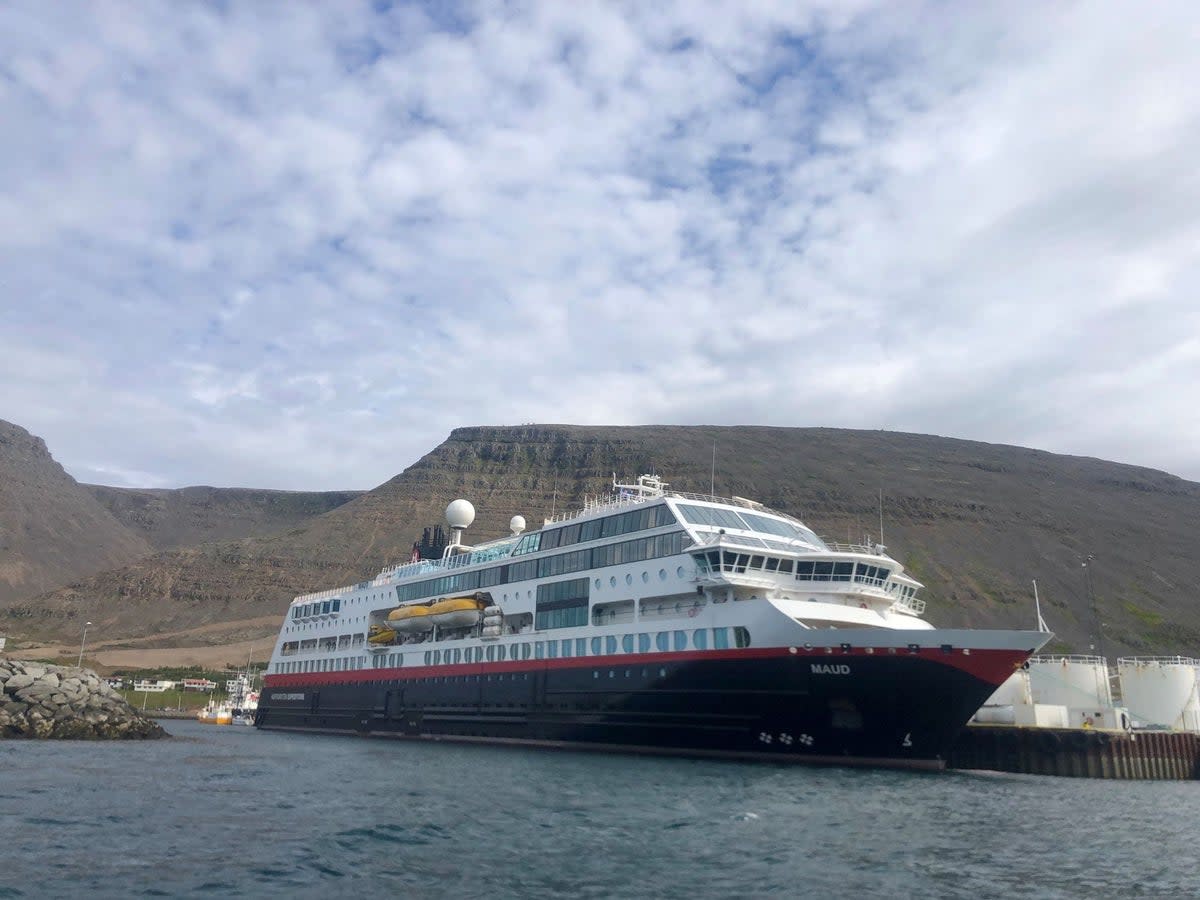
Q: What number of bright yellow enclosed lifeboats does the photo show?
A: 2